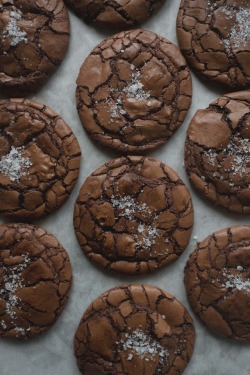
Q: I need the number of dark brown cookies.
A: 10